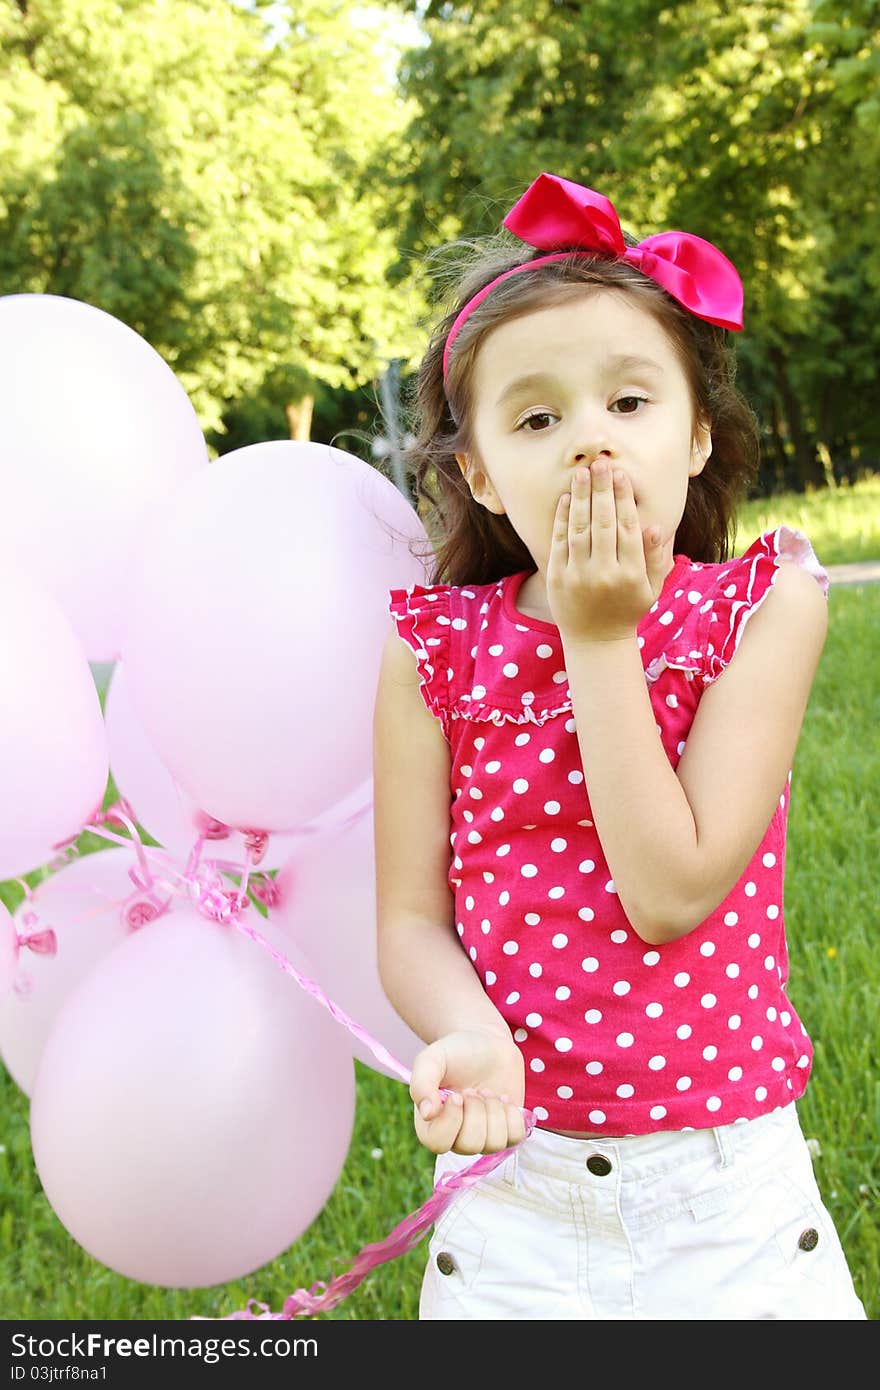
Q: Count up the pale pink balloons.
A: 8